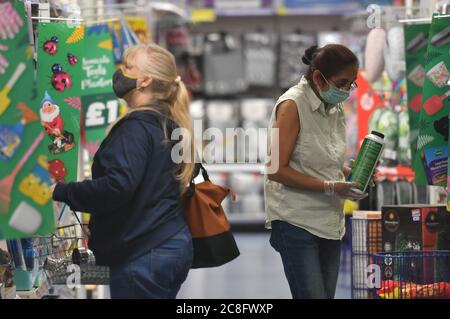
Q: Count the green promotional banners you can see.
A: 5